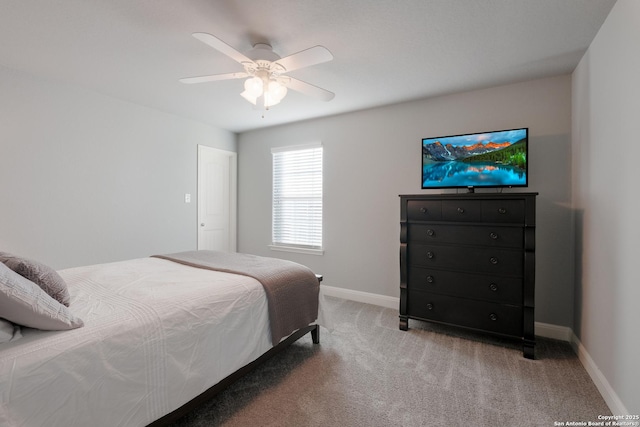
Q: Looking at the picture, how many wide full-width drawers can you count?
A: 4